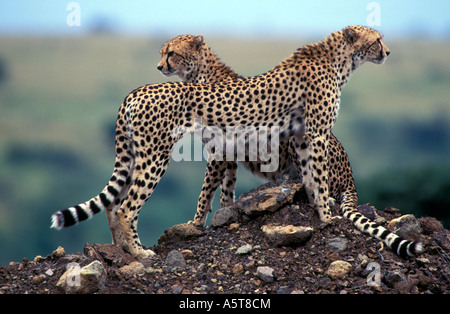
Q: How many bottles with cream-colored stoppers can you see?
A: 0